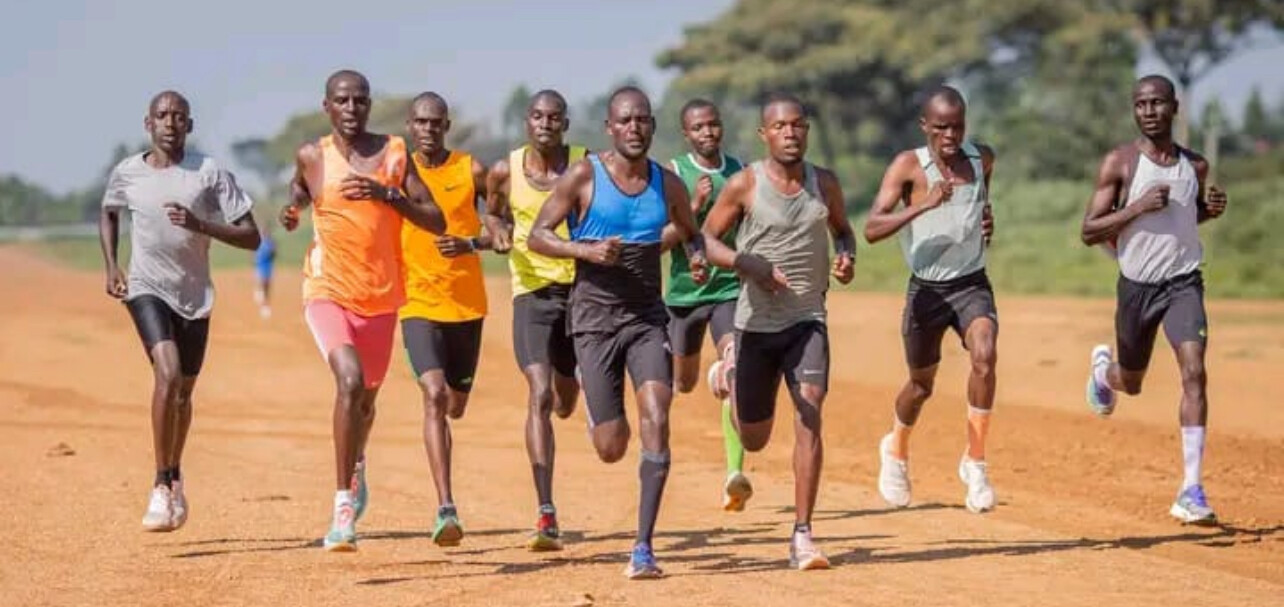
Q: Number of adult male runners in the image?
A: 9